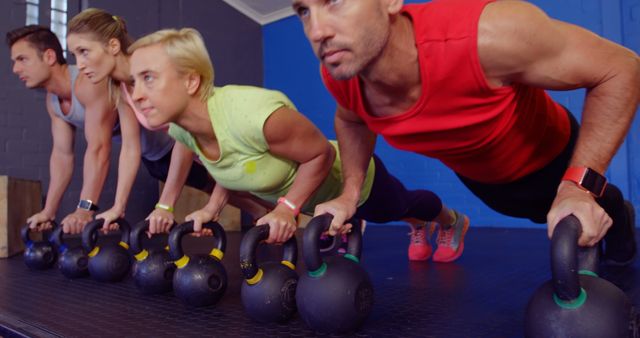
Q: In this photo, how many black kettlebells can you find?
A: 8